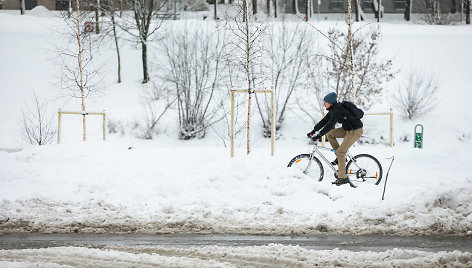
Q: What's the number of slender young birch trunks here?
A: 3